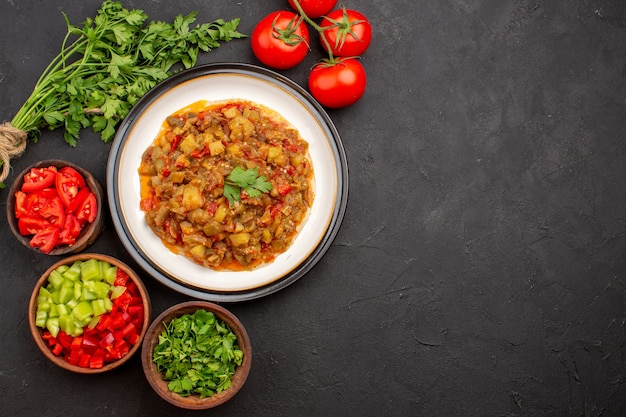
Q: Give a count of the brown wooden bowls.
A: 3